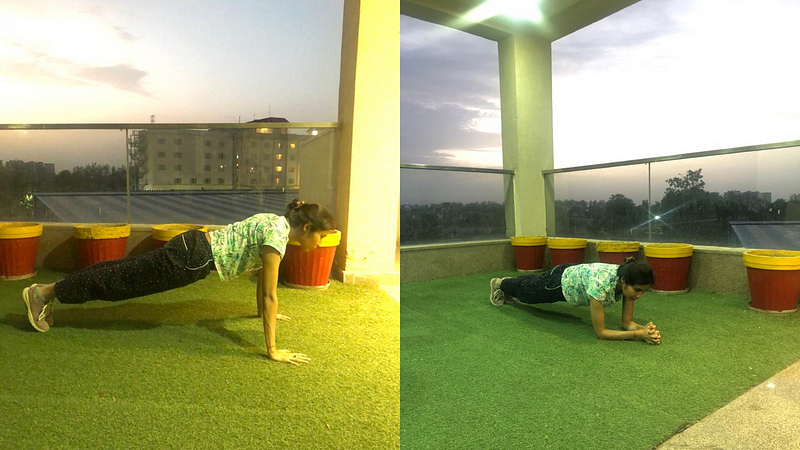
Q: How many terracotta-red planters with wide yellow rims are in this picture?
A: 9